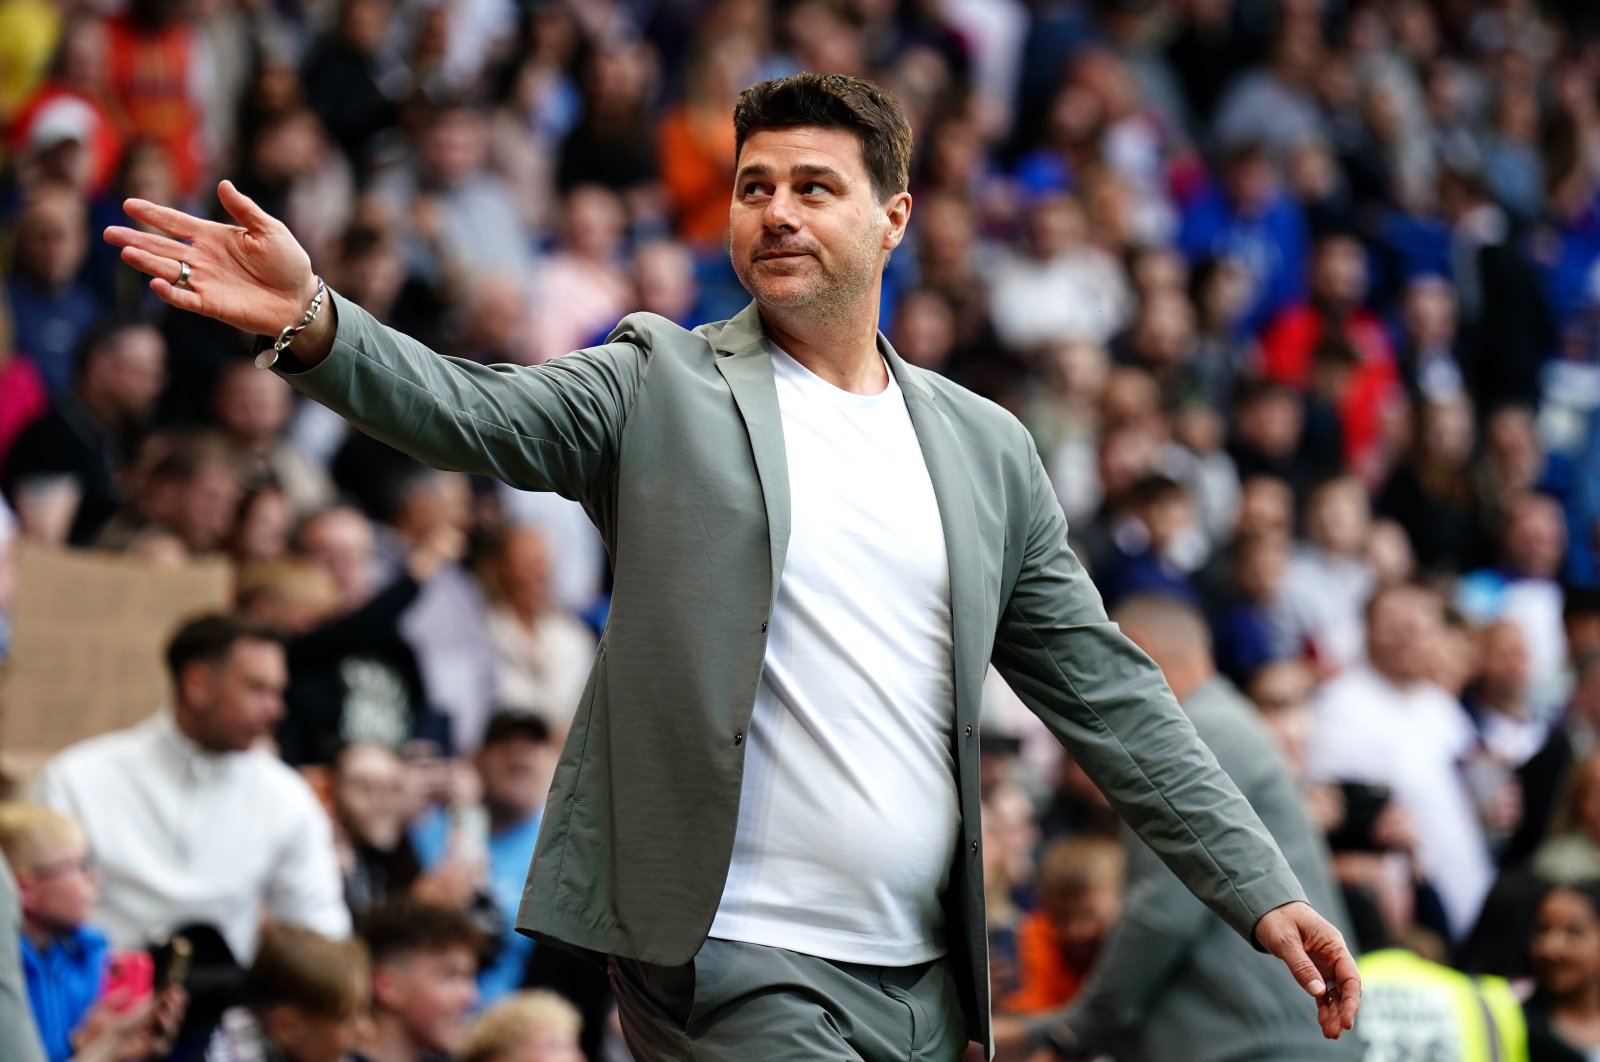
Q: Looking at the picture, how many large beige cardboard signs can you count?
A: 1